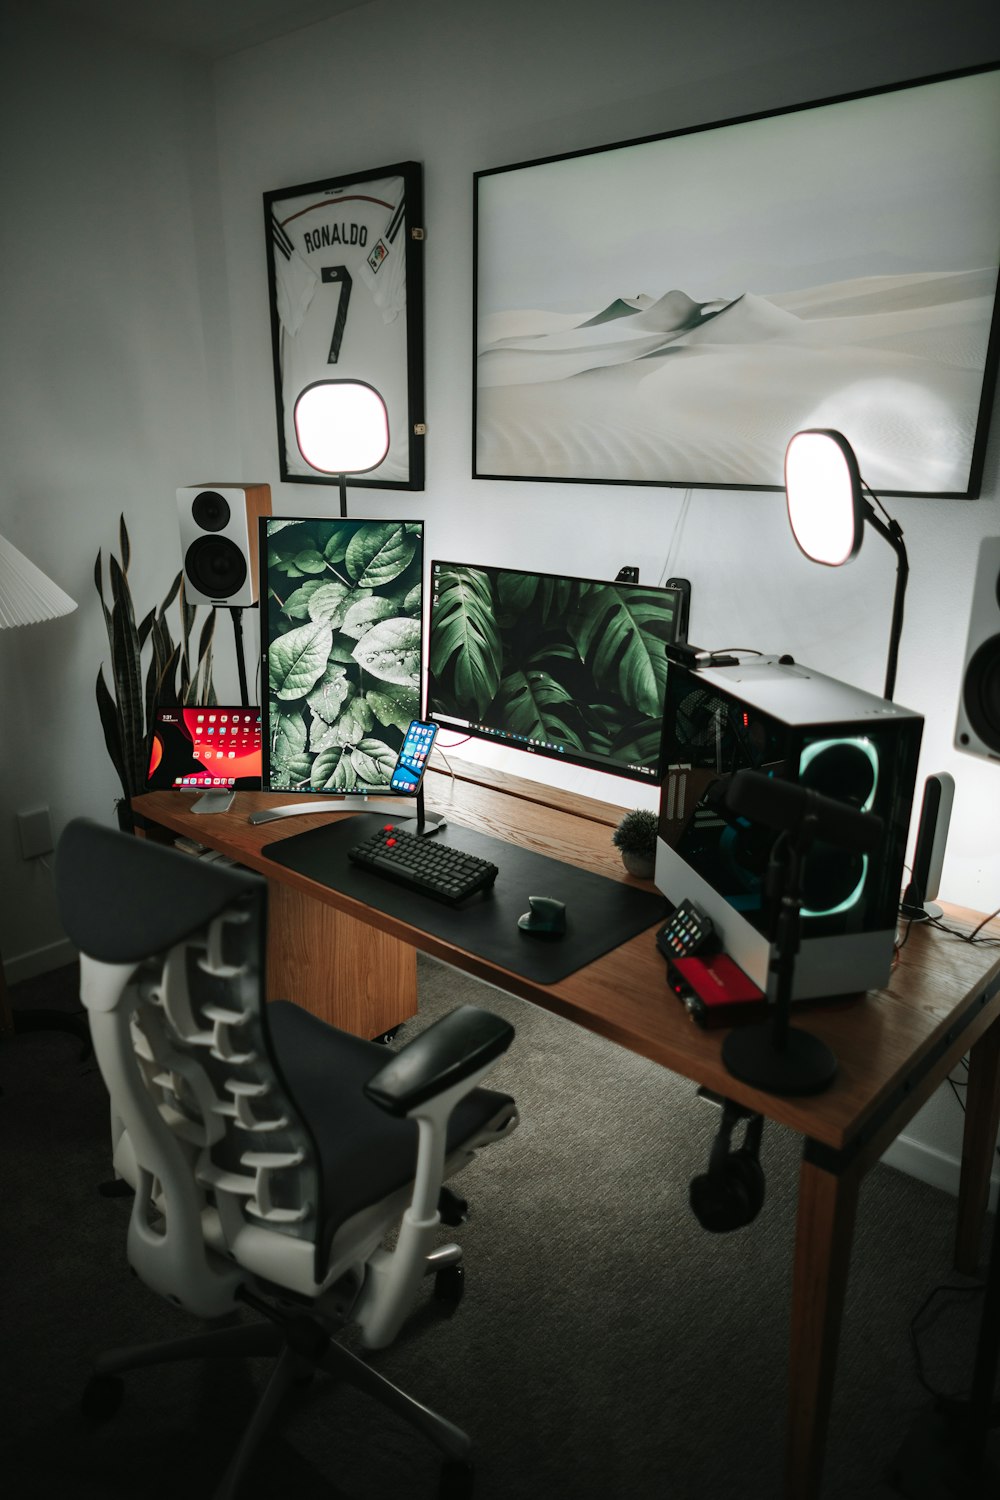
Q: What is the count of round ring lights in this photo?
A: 2